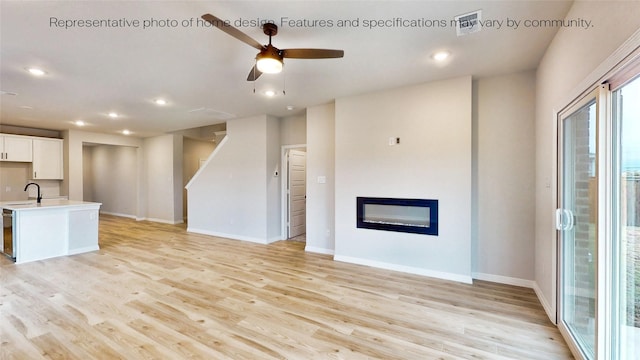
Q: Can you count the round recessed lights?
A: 7